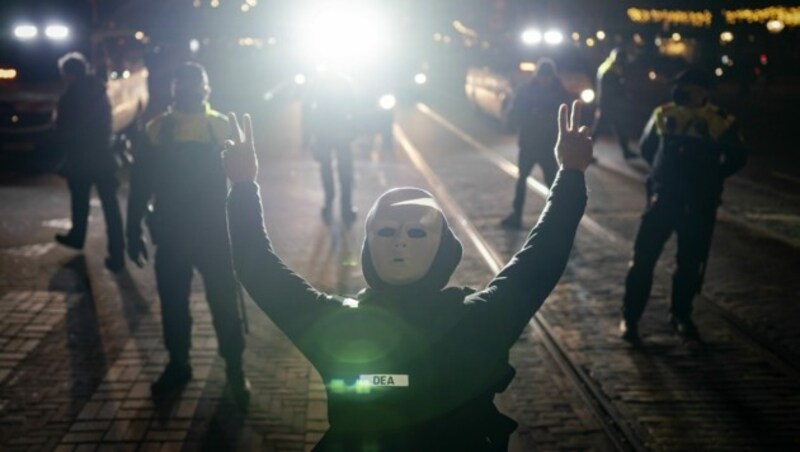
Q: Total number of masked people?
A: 1